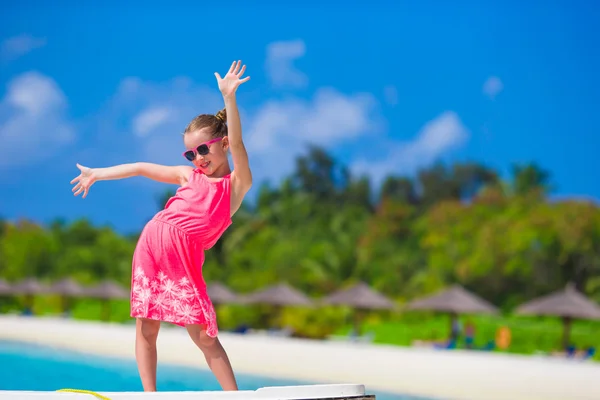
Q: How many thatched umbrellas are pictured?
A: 9